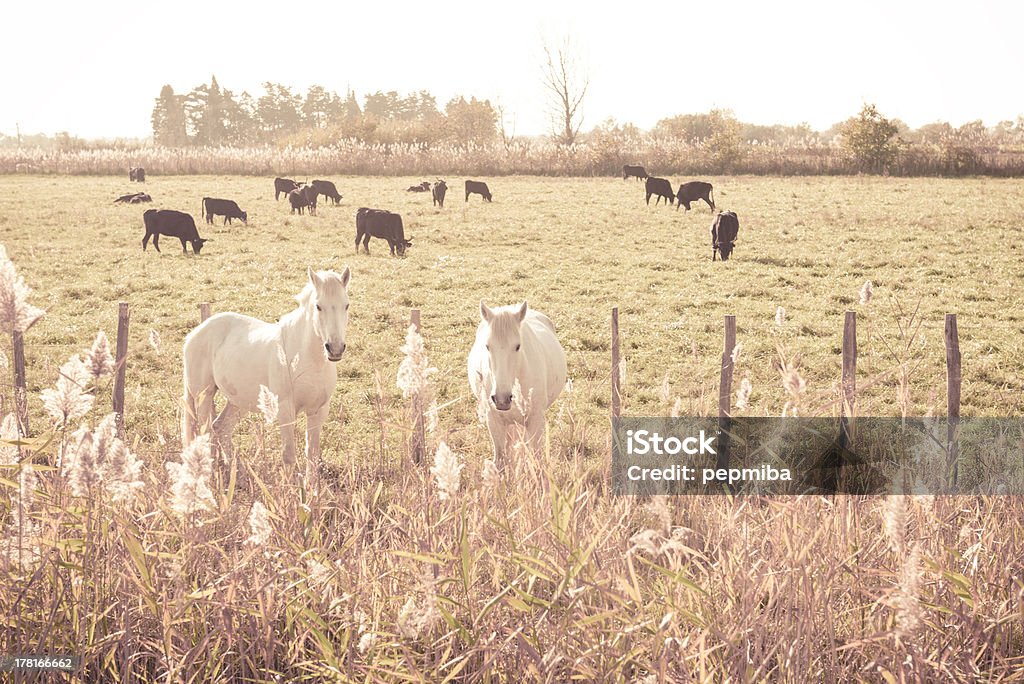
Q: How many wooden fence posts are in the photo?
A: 8